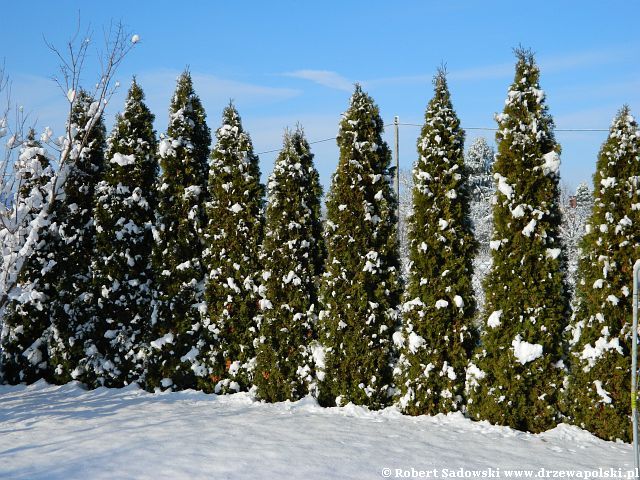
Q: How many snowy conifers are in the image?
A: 10